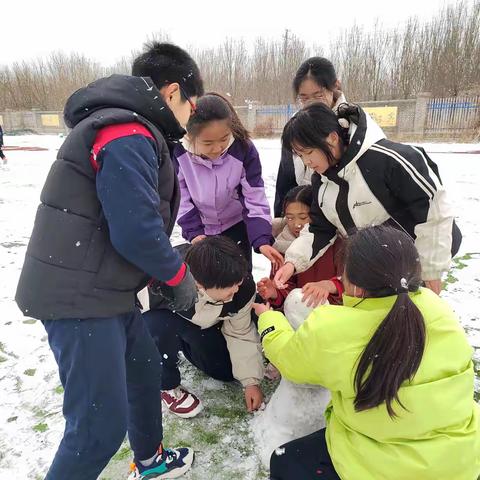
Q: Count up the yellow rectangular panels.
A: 2